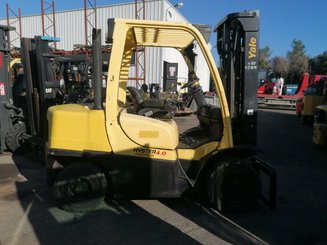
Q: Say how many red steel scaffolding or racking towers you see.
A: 4